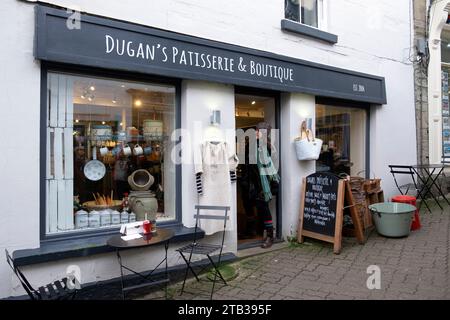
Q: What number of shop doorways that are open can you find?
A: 1